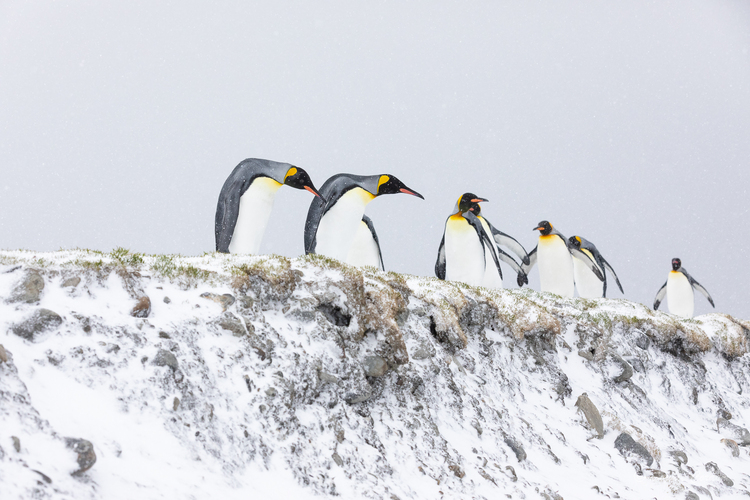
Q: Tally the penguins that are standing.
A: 8